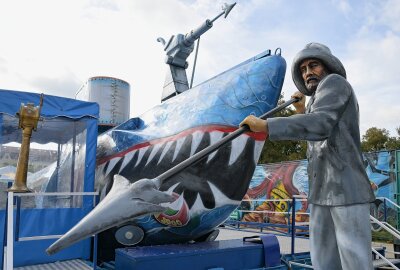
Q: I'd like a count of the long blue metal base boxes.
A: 1